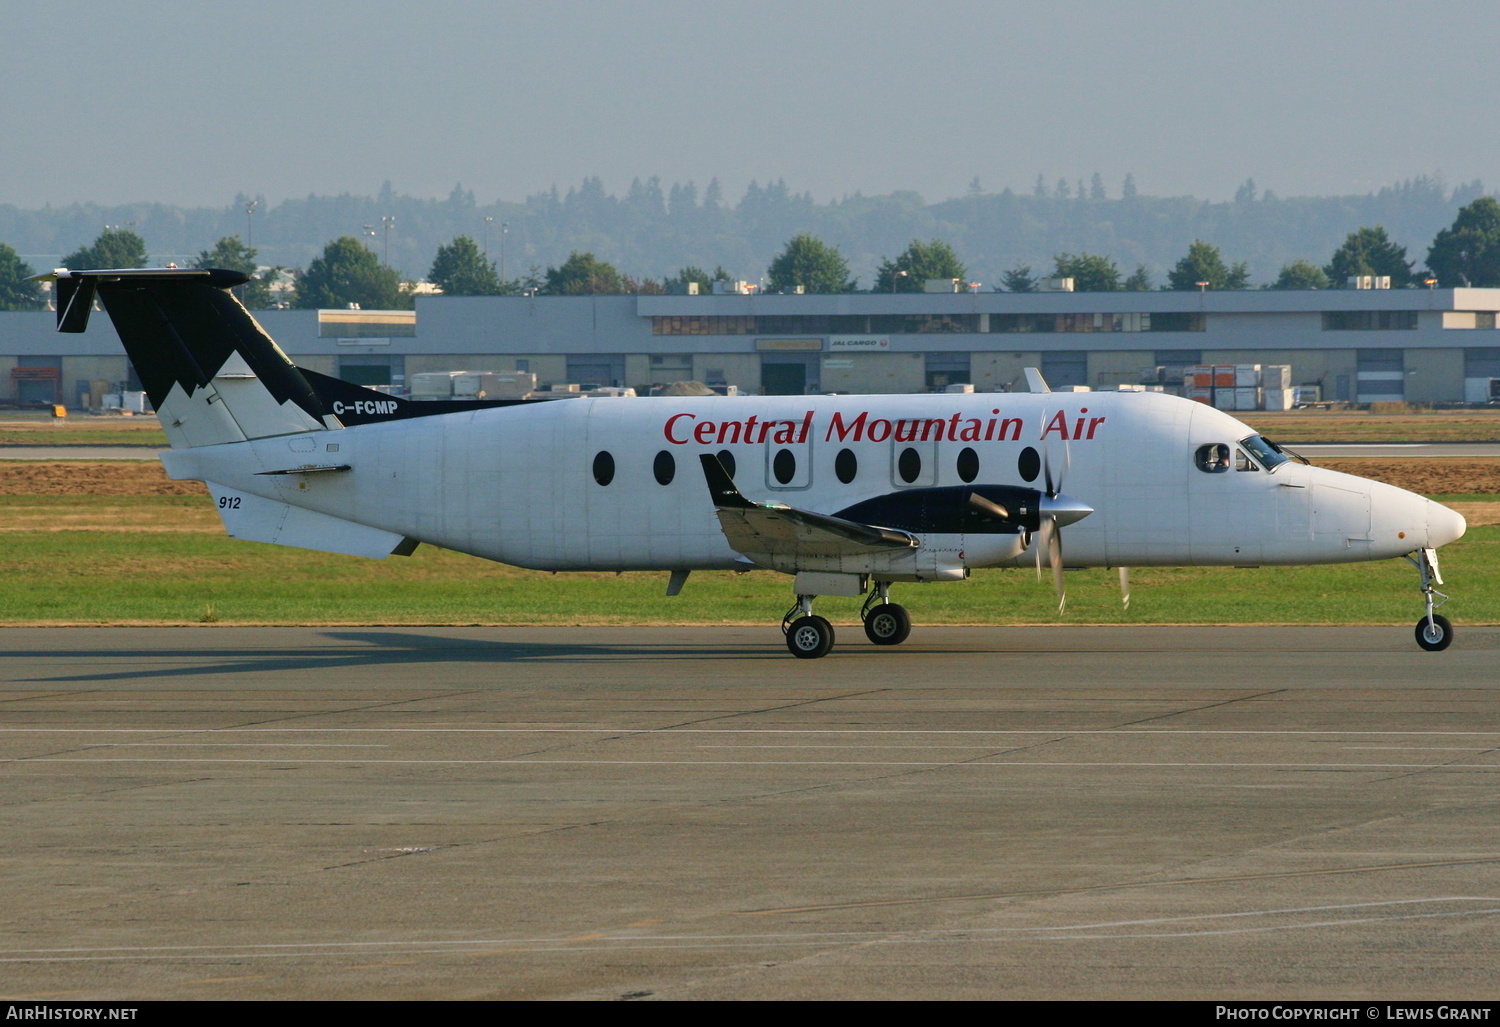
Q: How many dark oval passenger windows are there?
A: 8